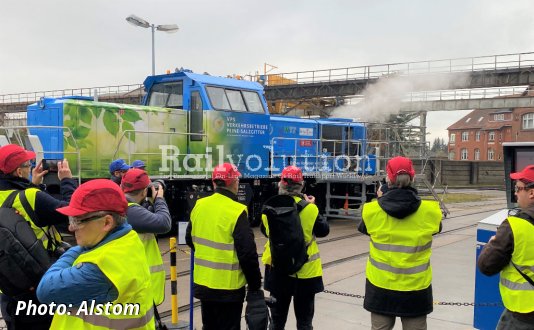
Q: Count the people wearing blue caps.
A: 2